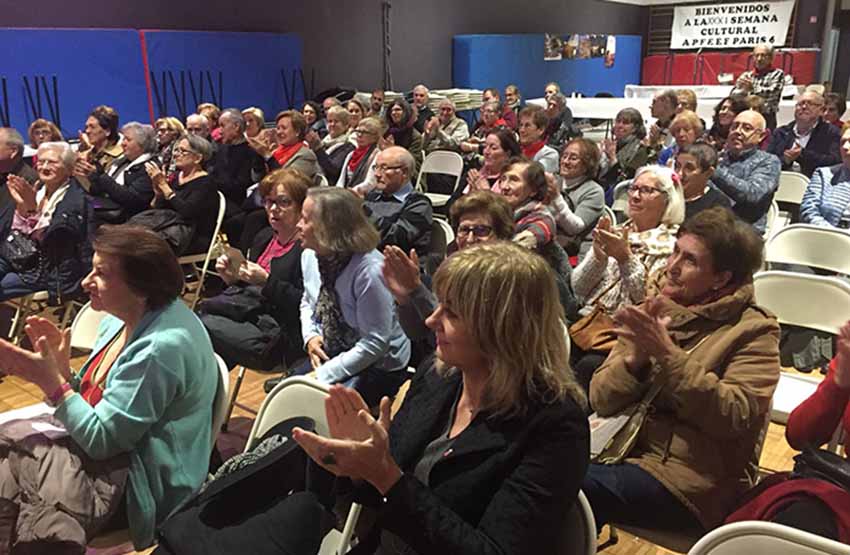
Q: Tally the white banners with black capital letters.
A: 1